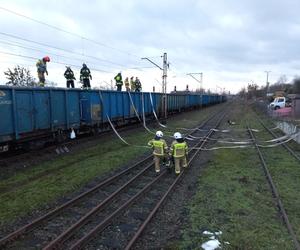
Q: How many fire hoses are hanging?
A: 4